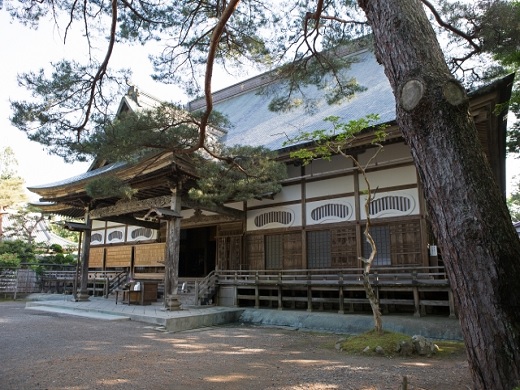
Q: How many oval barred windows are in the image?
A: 6